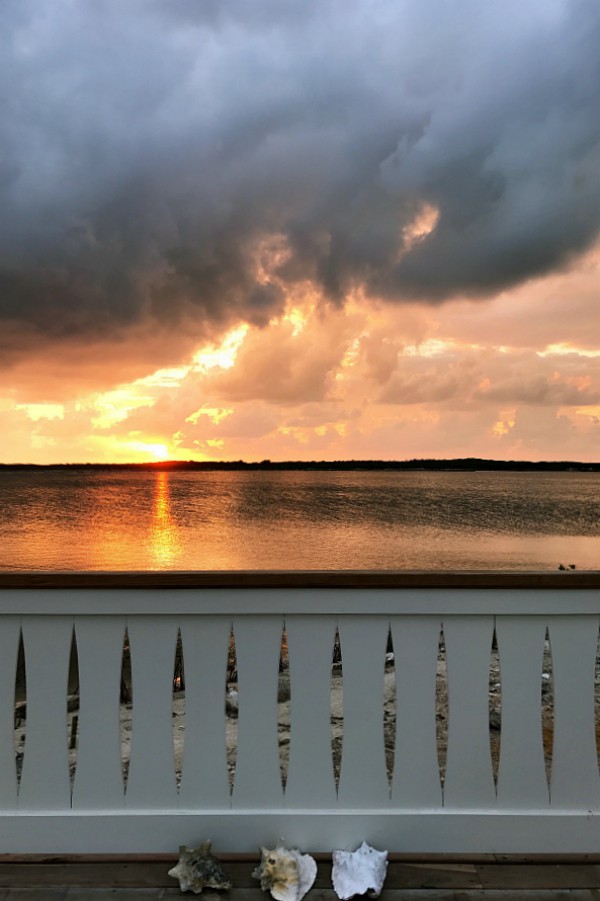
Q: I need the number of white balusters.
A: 12